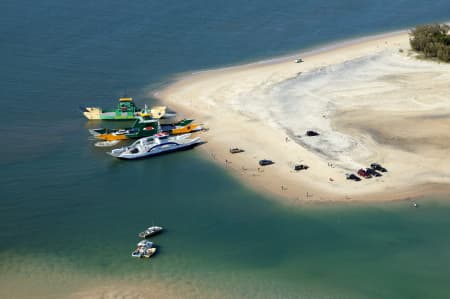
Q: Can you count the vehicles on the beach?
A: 9